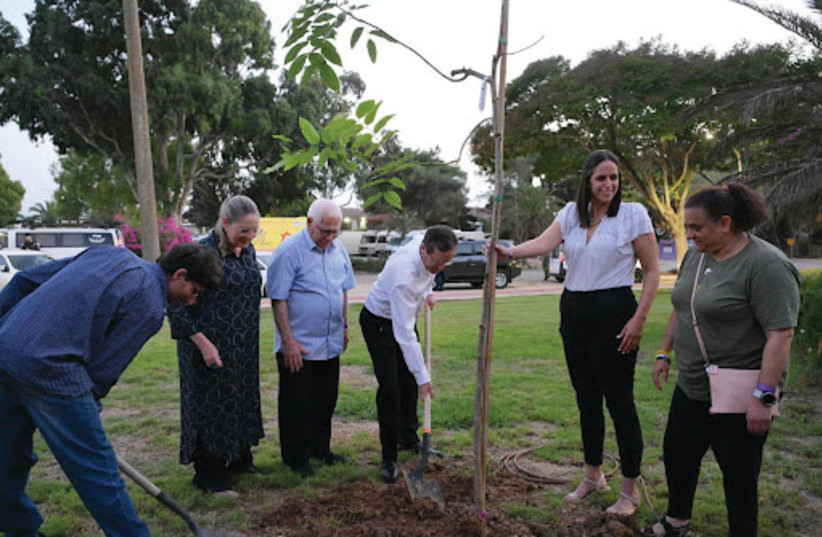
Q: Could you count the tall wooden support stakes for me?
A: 1